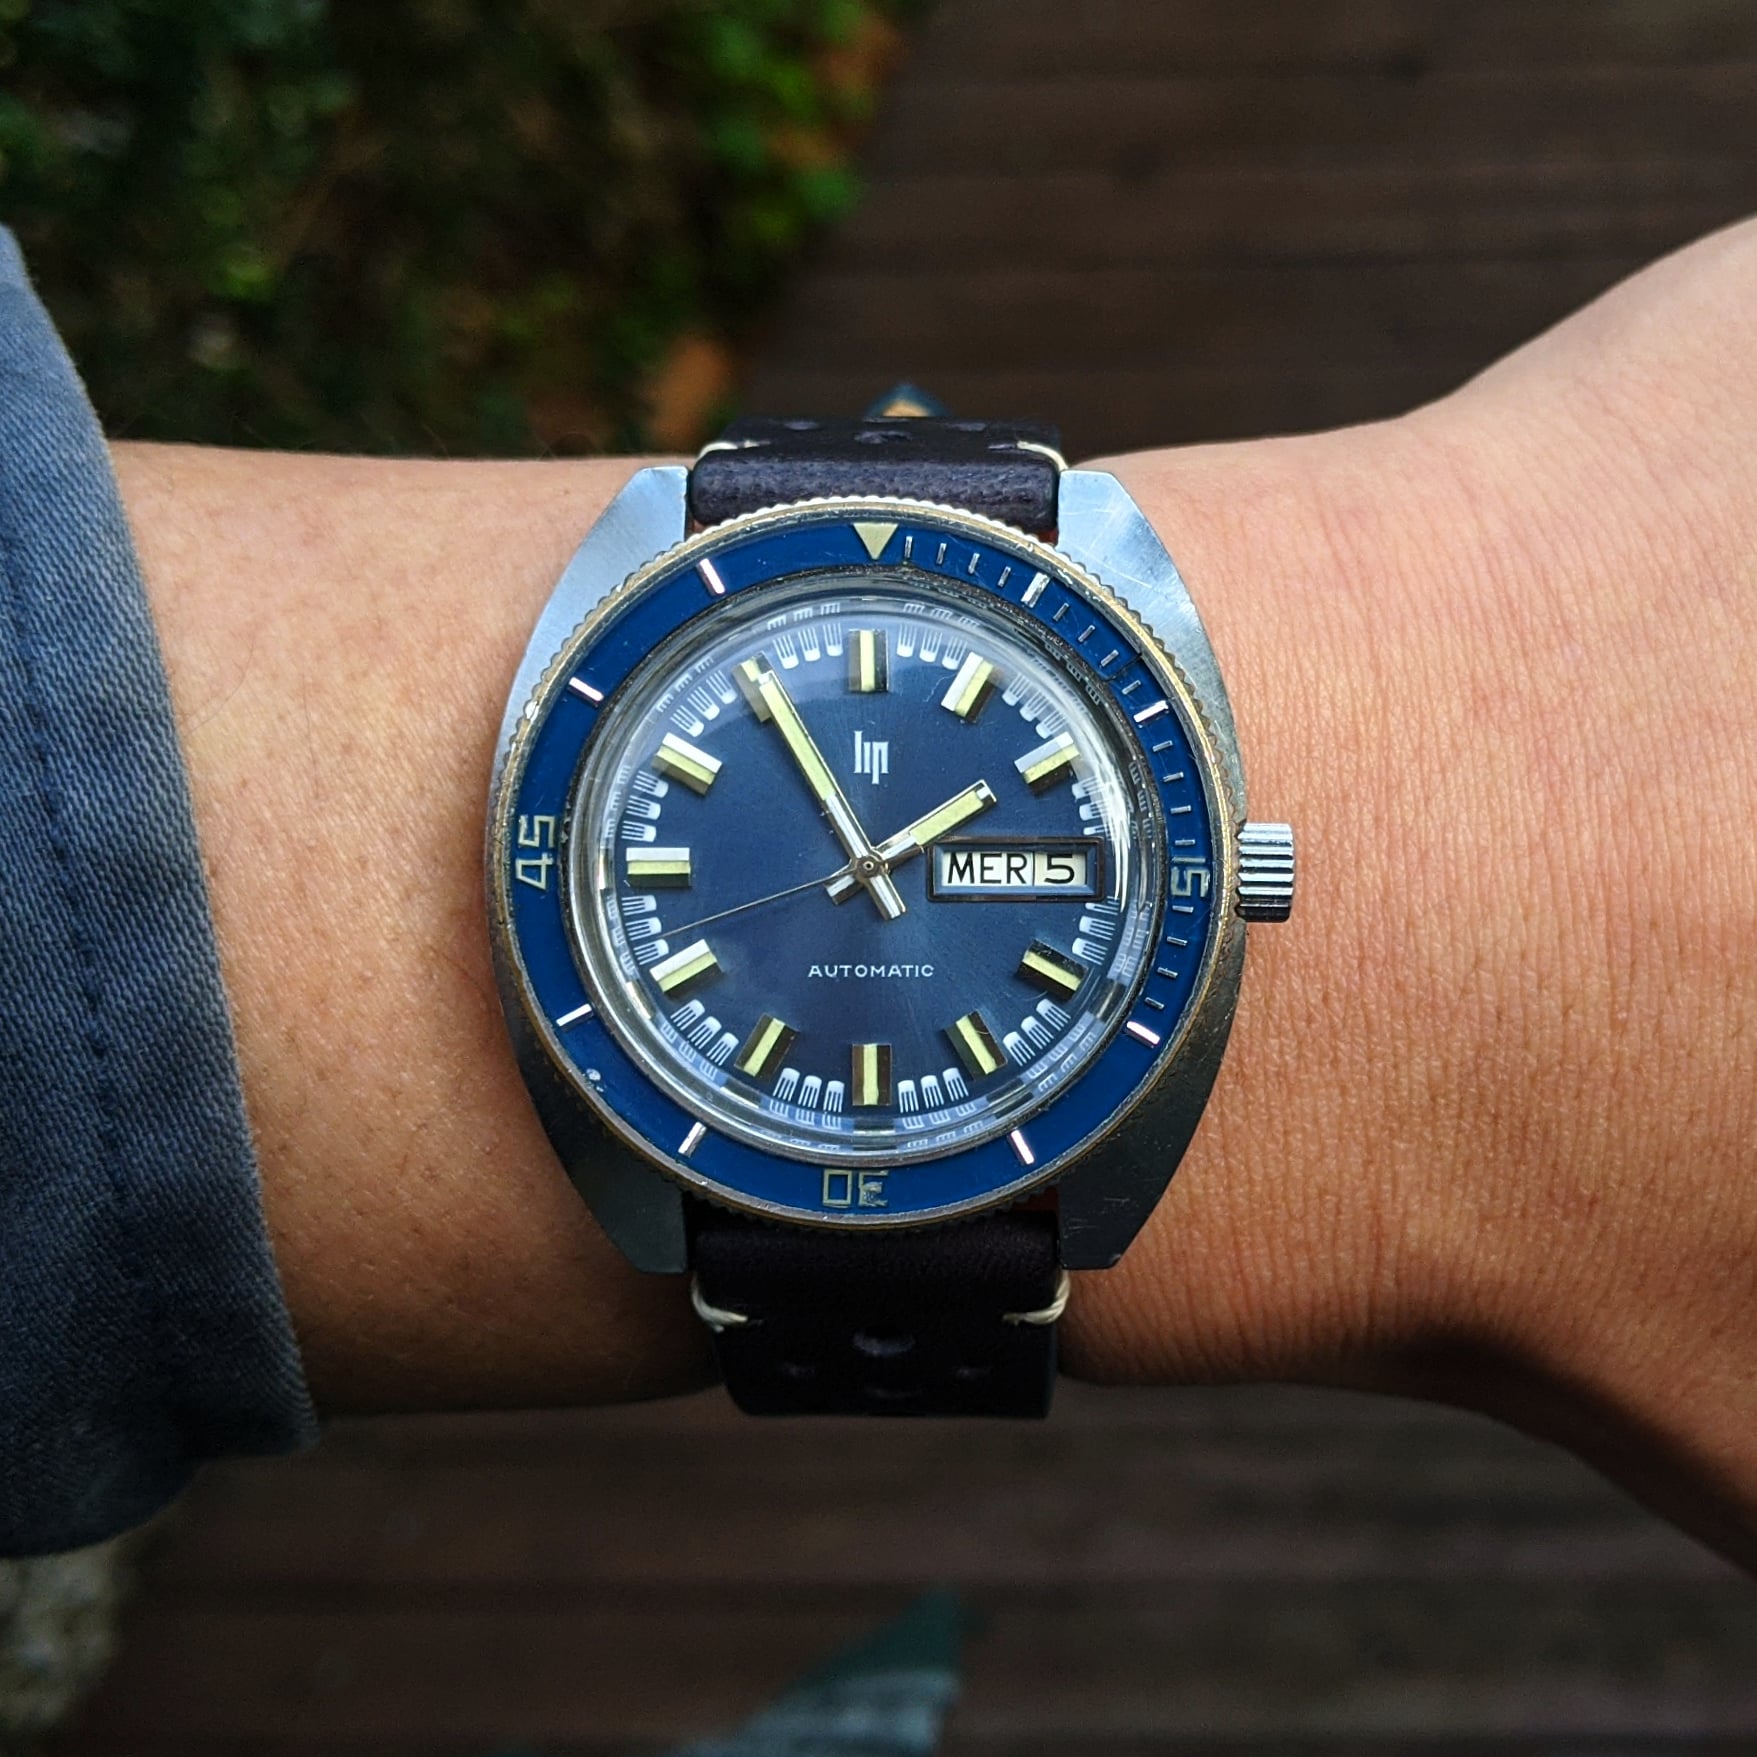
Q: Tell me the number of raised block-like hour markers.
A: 11